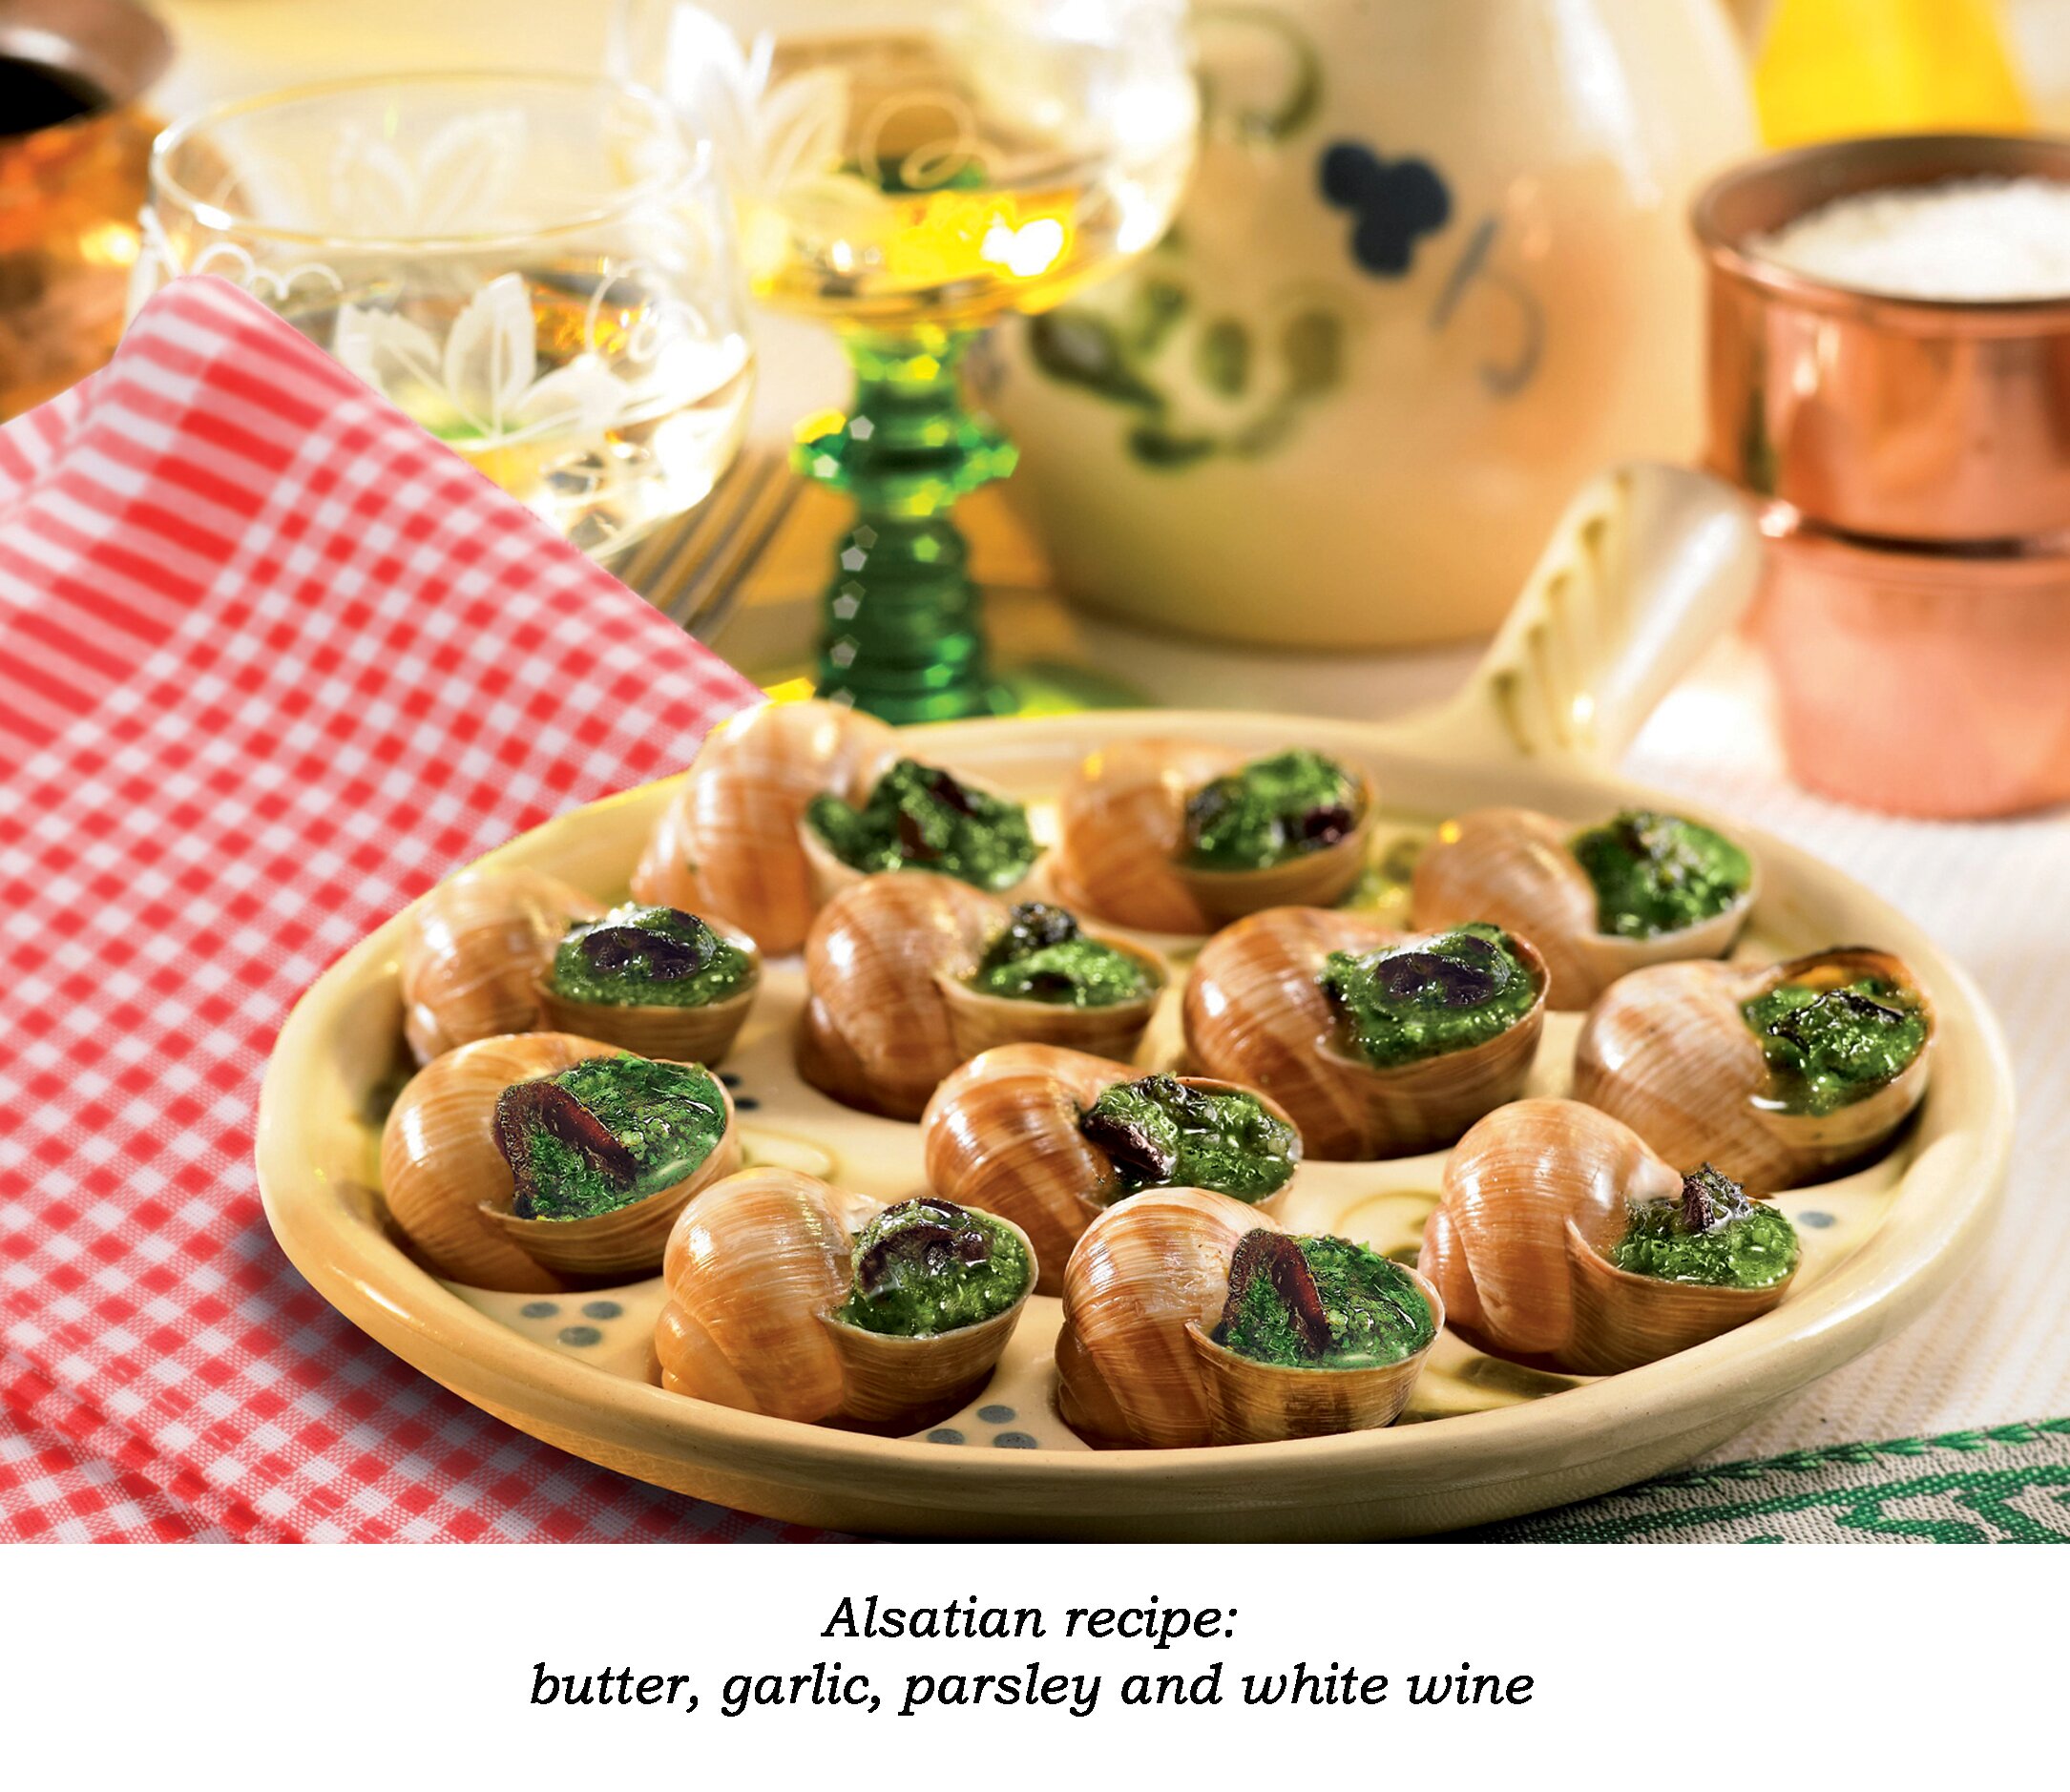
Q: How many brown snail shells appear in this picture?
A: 12